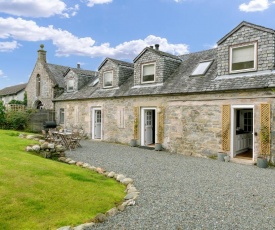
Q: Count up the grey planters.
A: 4